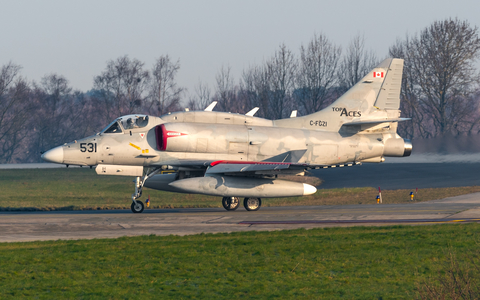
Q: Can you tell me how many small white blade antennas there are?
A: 3